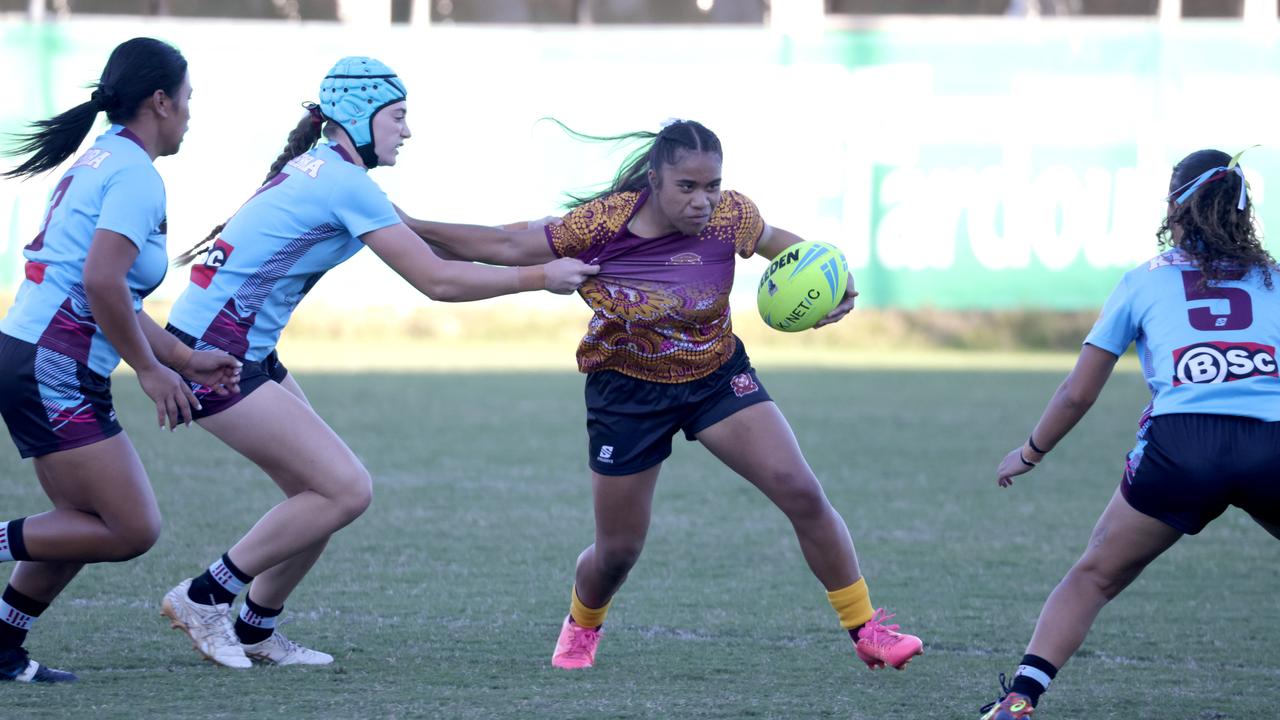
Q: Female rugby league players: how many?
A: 4